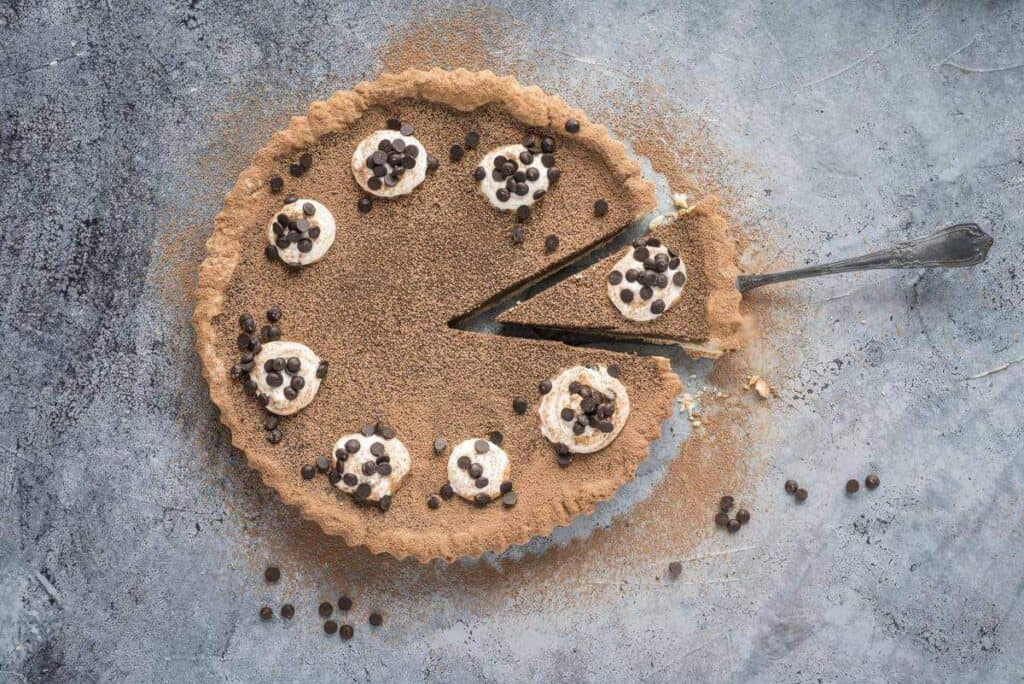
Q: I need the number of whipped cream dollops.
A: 8